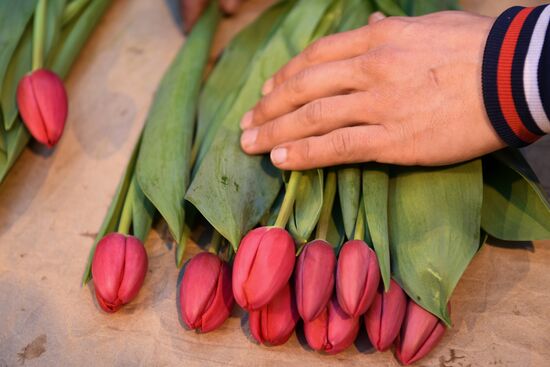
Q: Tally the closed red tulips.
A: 10